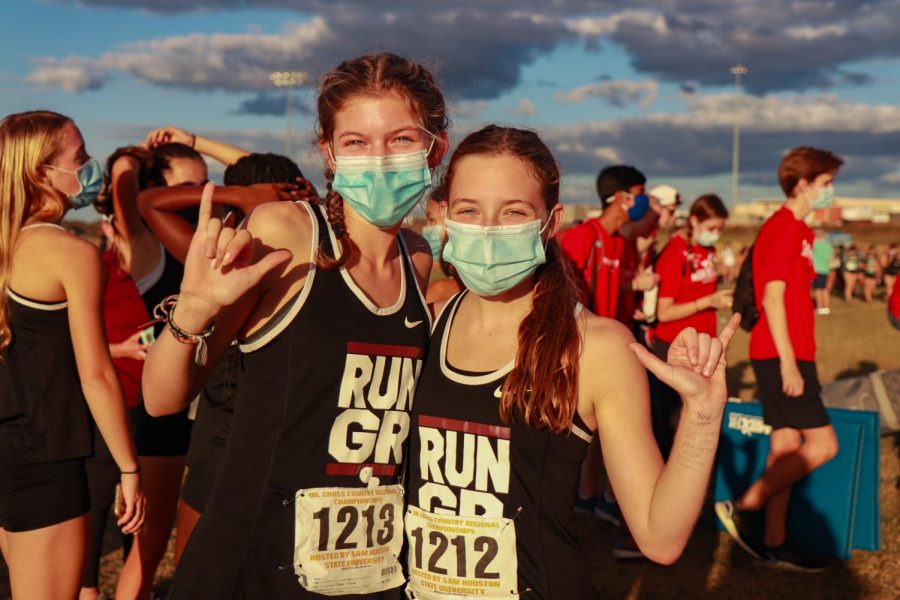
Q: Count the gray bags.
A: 1